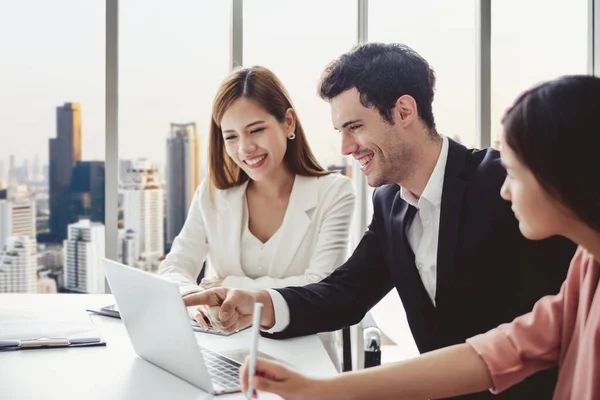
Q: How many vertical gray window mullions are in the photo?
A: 5